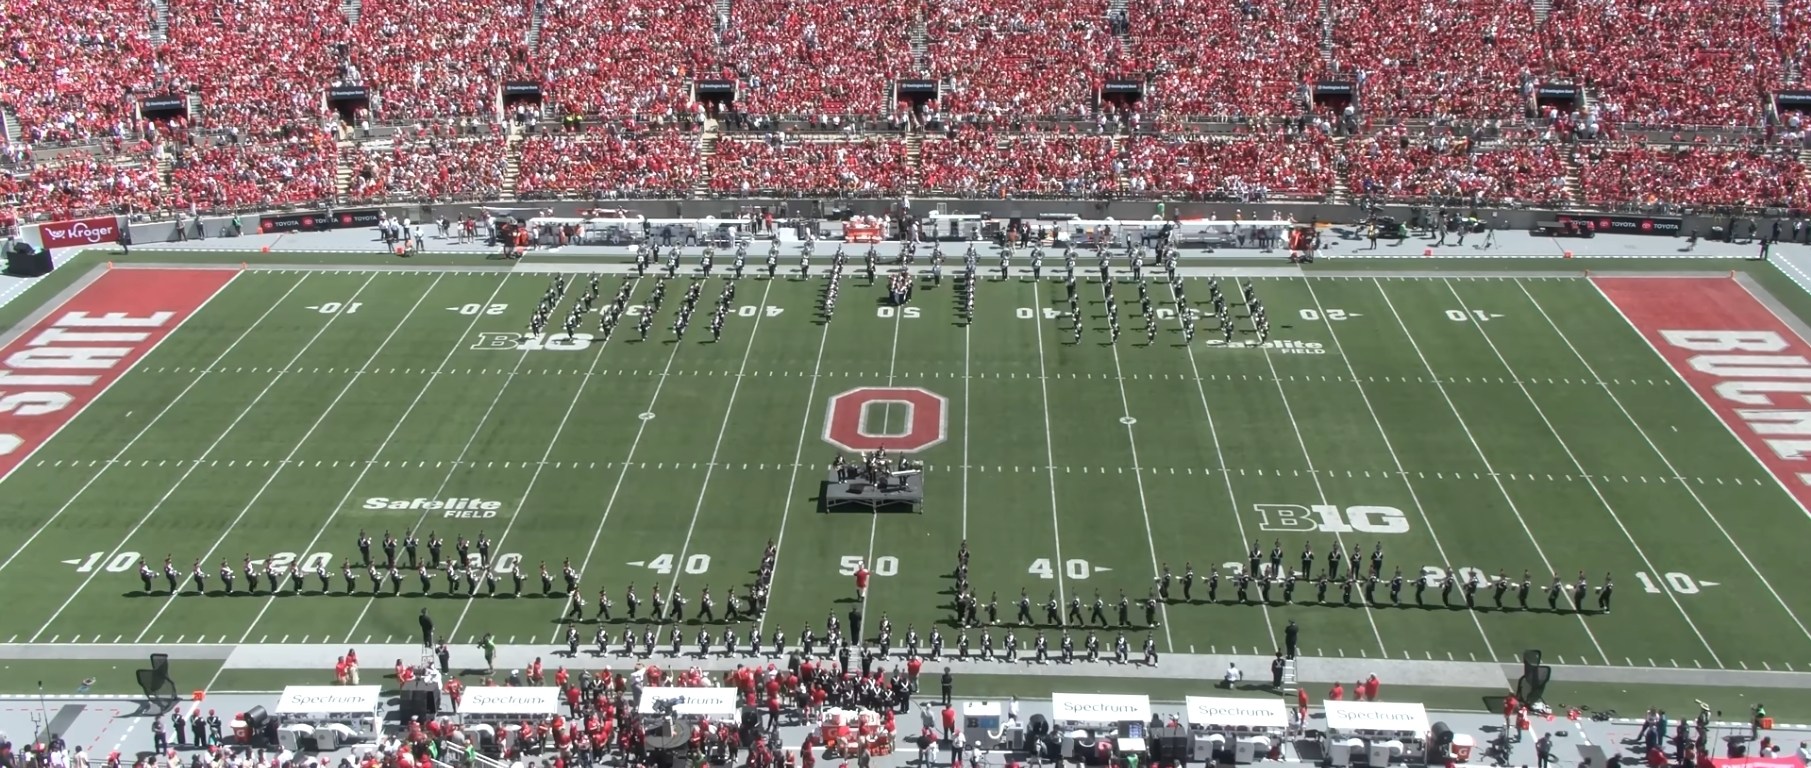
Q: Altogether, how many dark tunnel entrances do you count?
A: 9